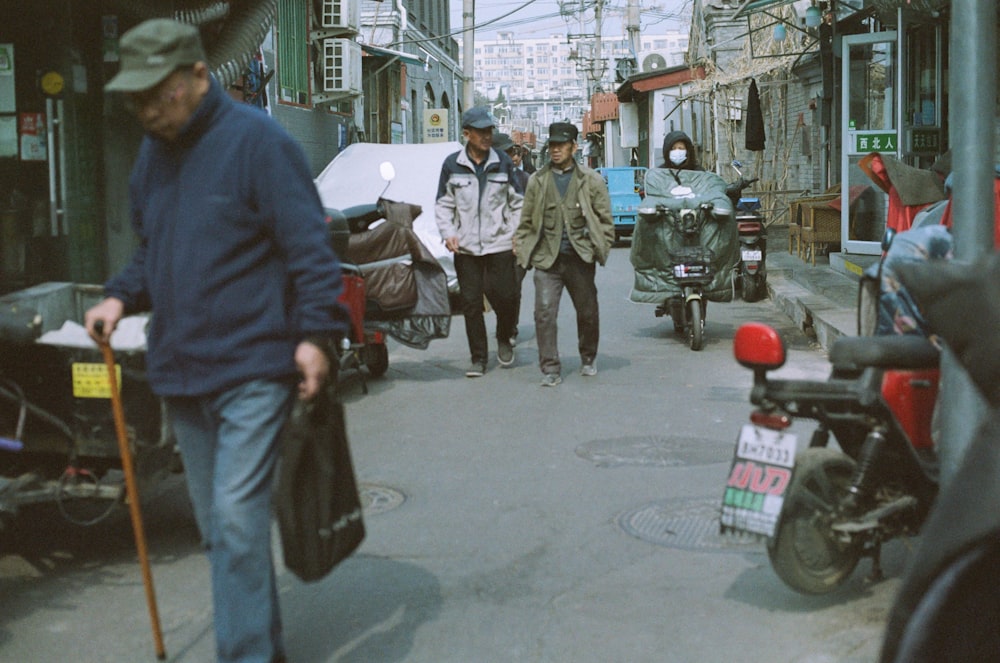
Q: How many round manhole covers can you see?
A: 3